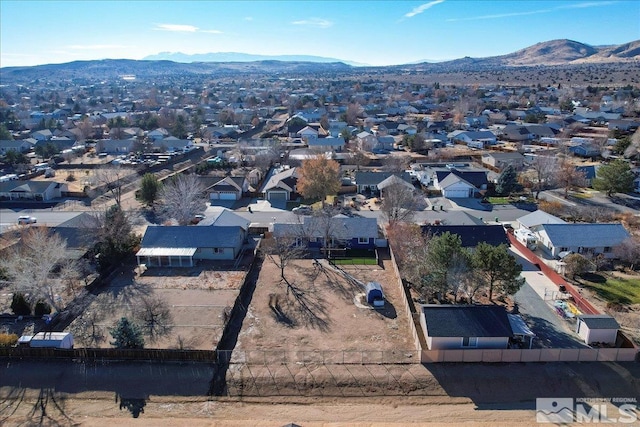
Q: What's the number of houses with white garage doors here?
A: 2